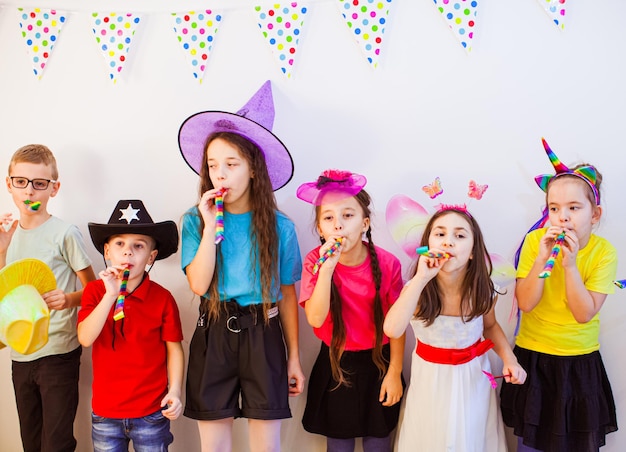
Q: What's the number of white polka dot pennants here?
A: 7